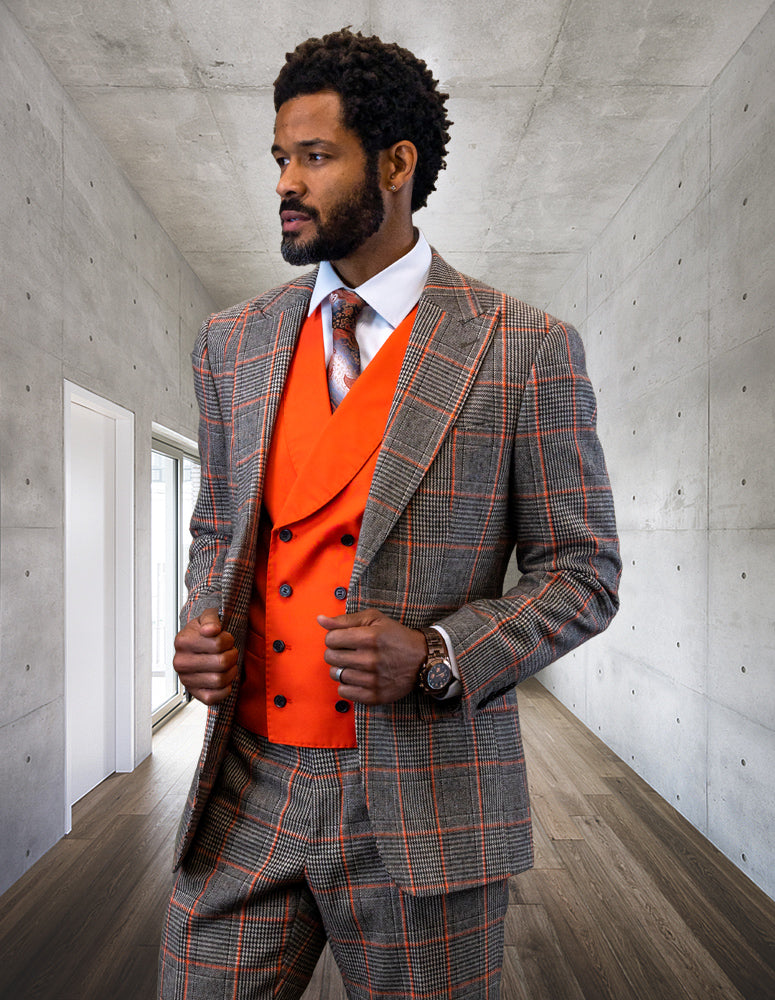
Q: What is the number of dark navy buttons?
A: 7